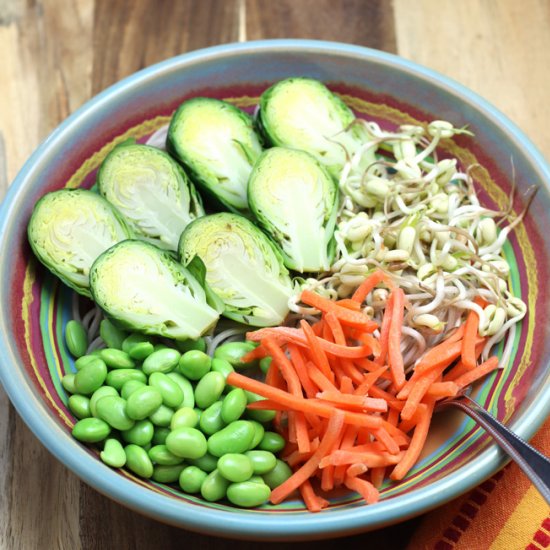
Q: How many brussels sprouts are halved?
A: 7